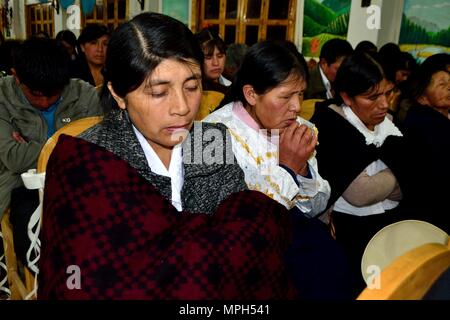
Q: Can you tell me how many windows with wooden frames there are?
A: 3